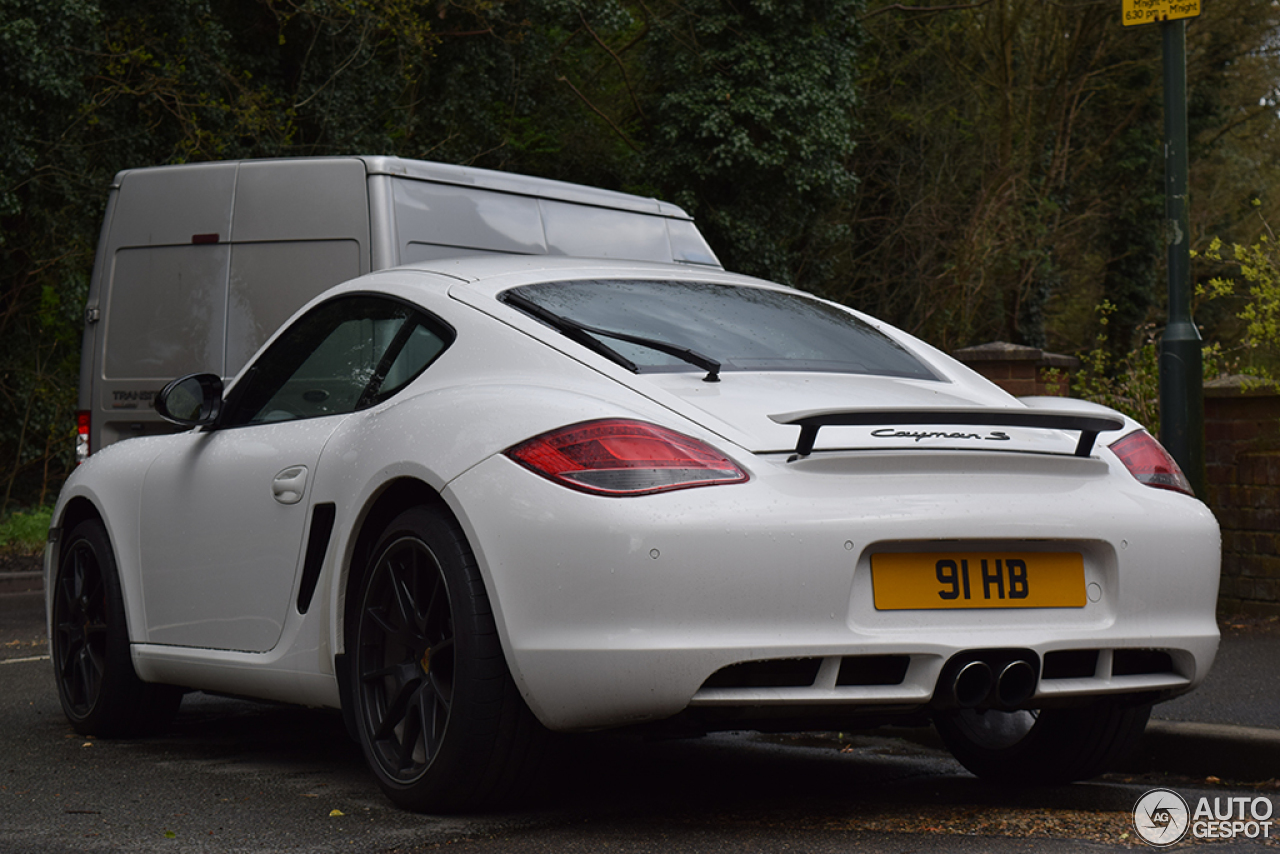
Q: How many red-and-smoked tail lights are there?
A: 2